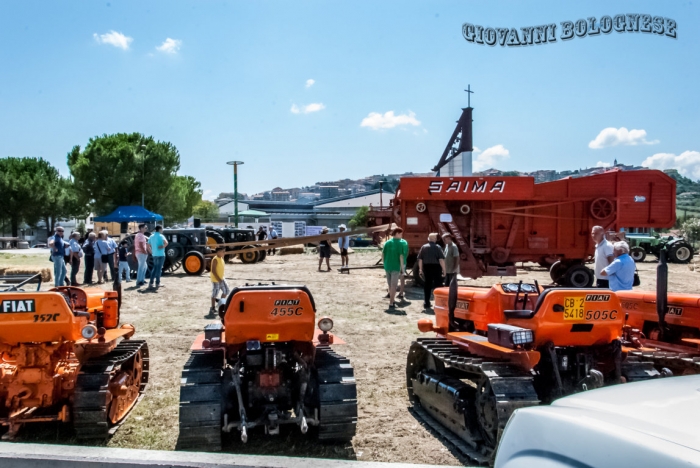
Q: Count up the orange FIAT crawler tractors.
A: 4